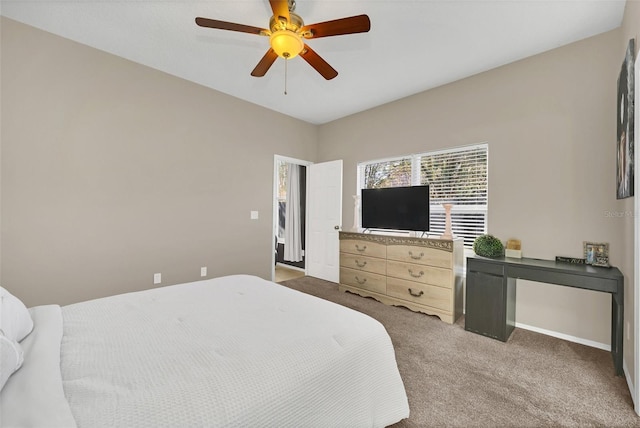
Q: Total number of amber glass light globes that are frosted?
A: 1